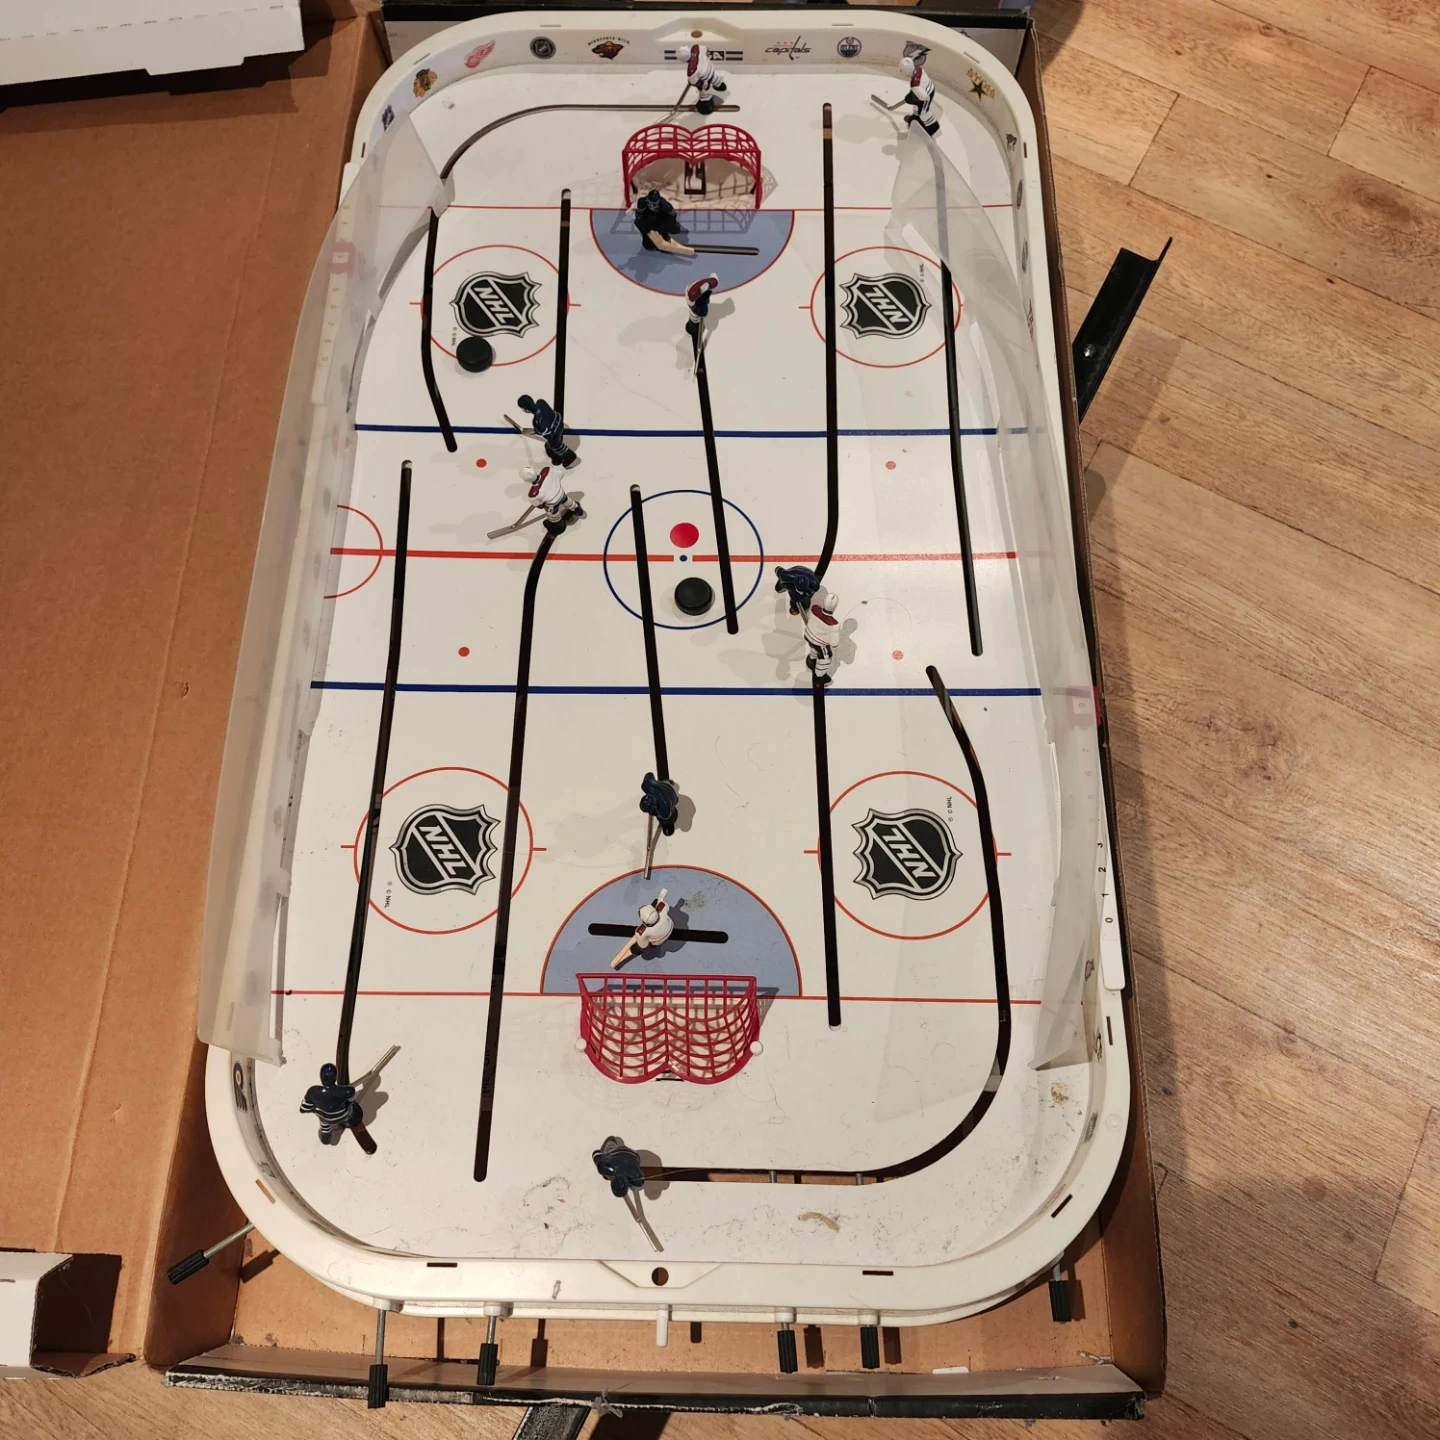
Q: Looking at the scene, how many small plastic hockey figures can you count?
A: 12